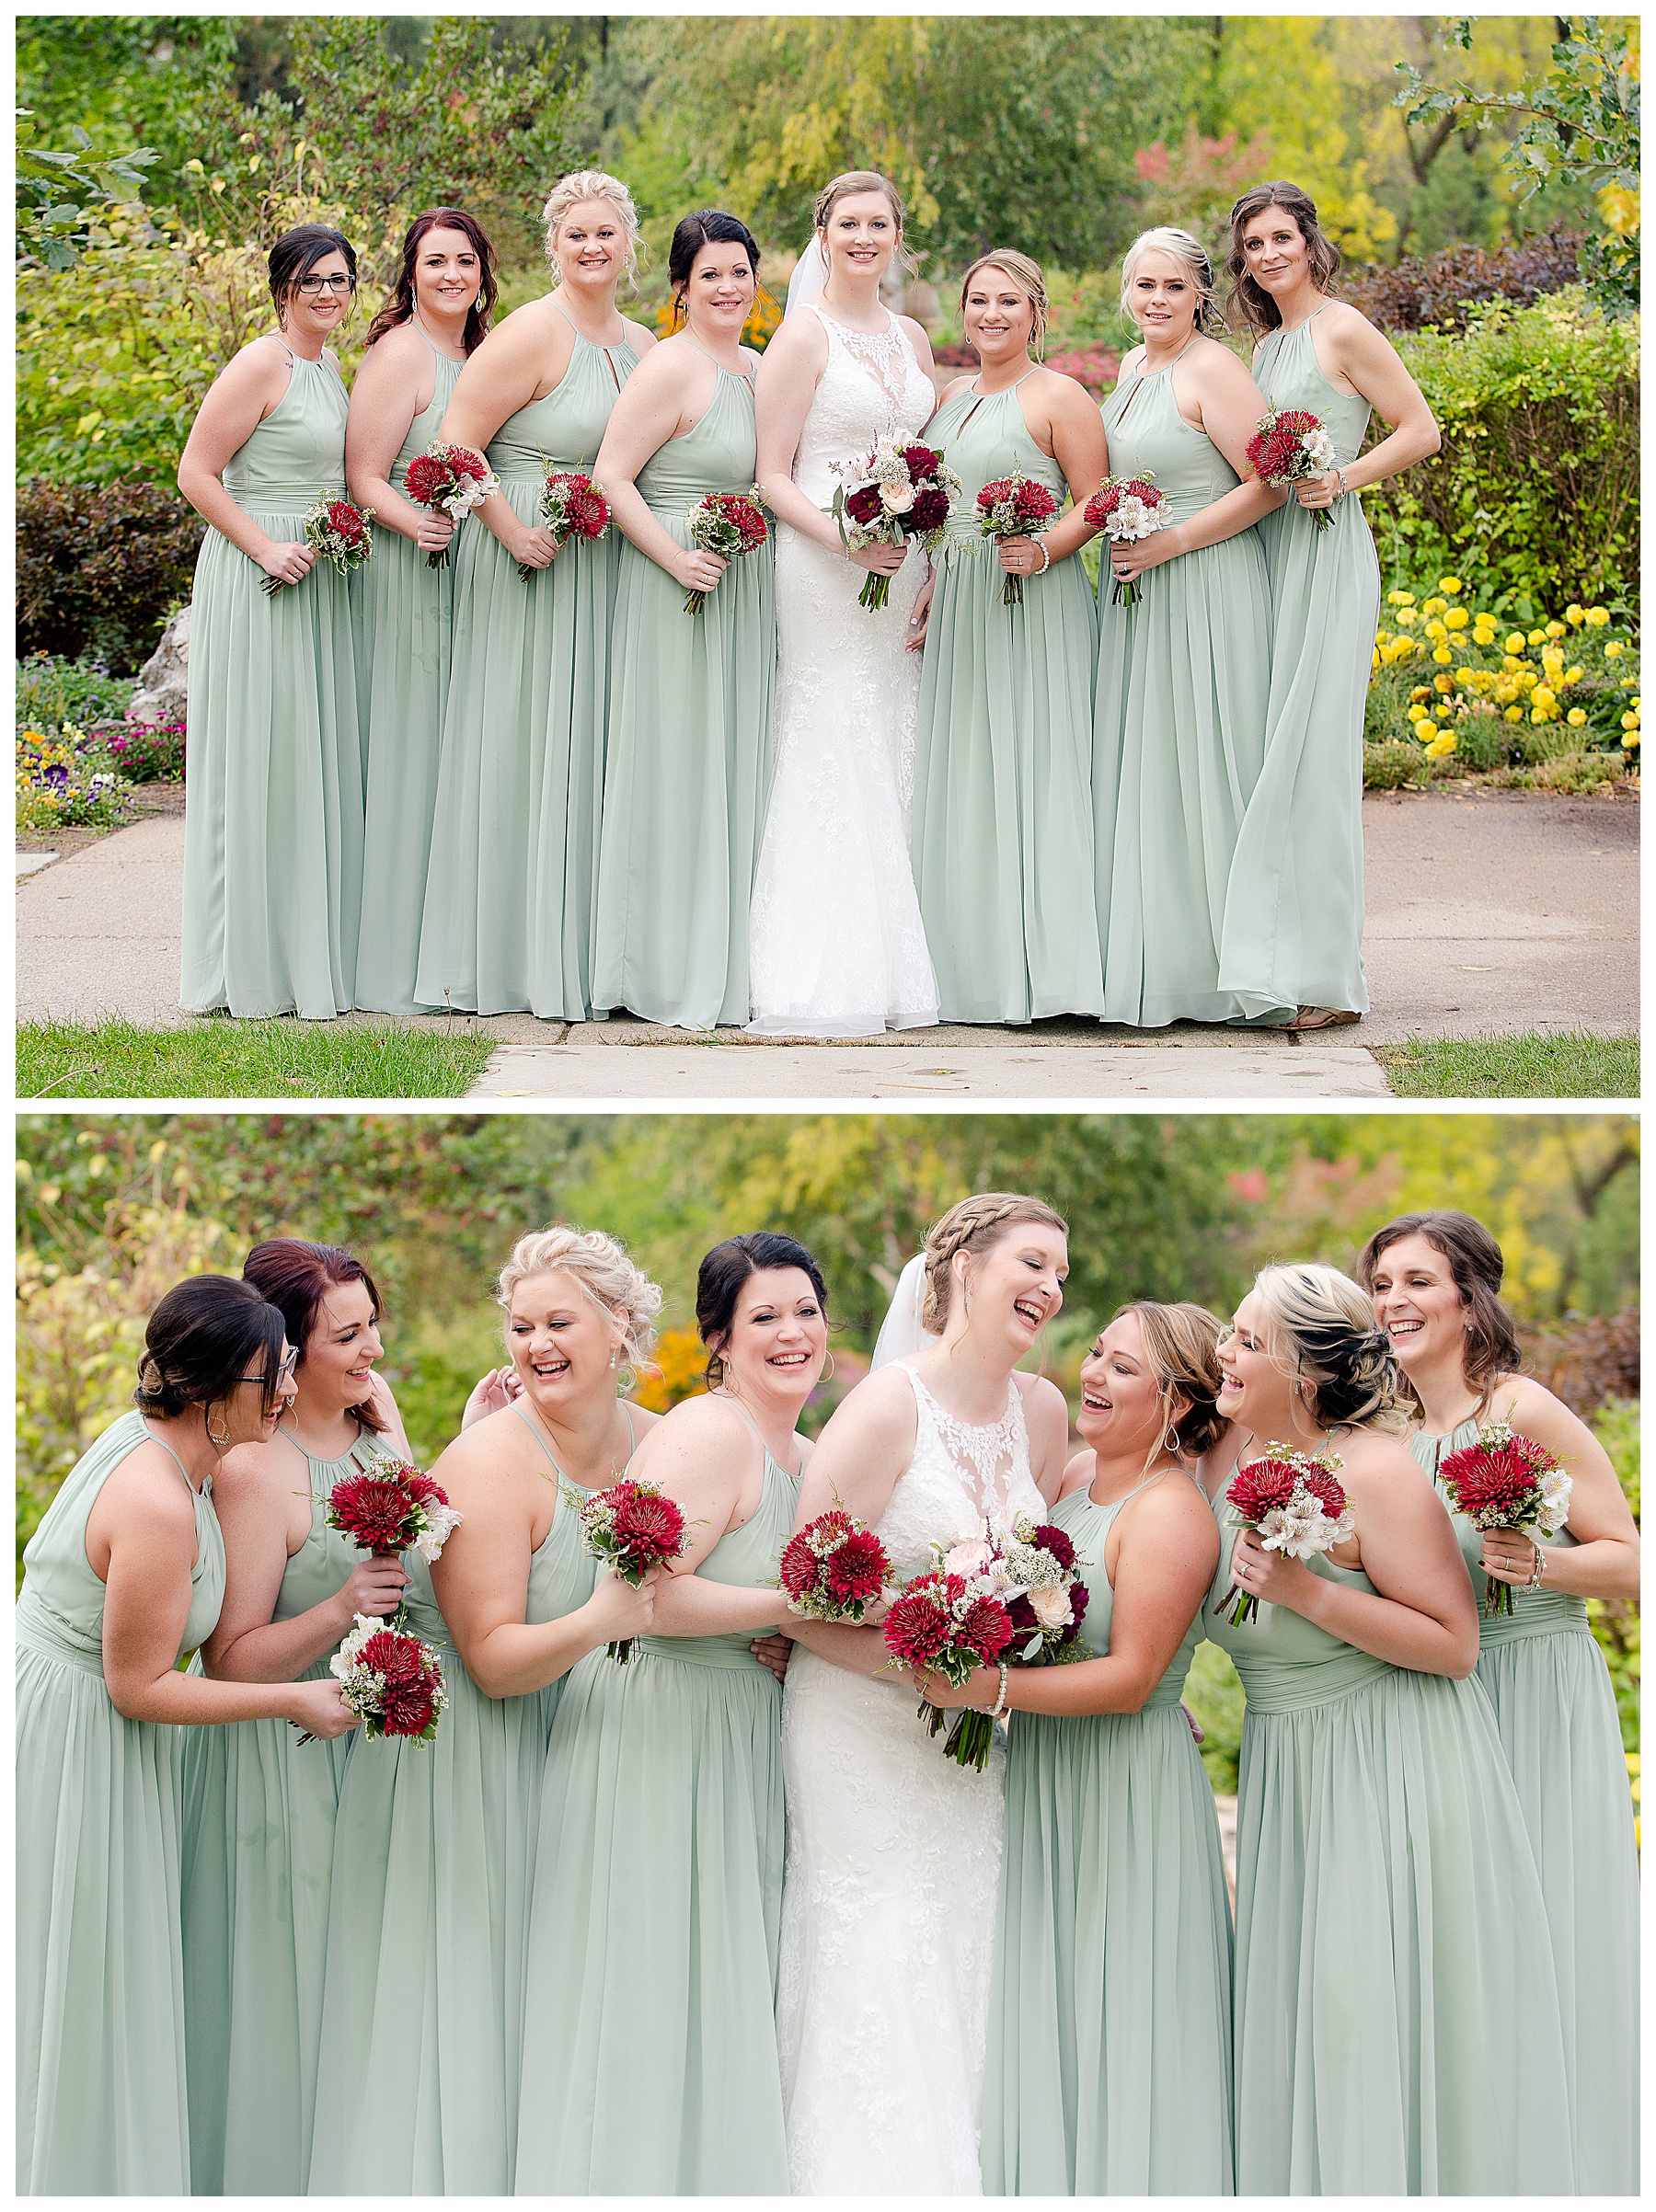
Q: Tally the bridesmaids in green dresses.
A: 7